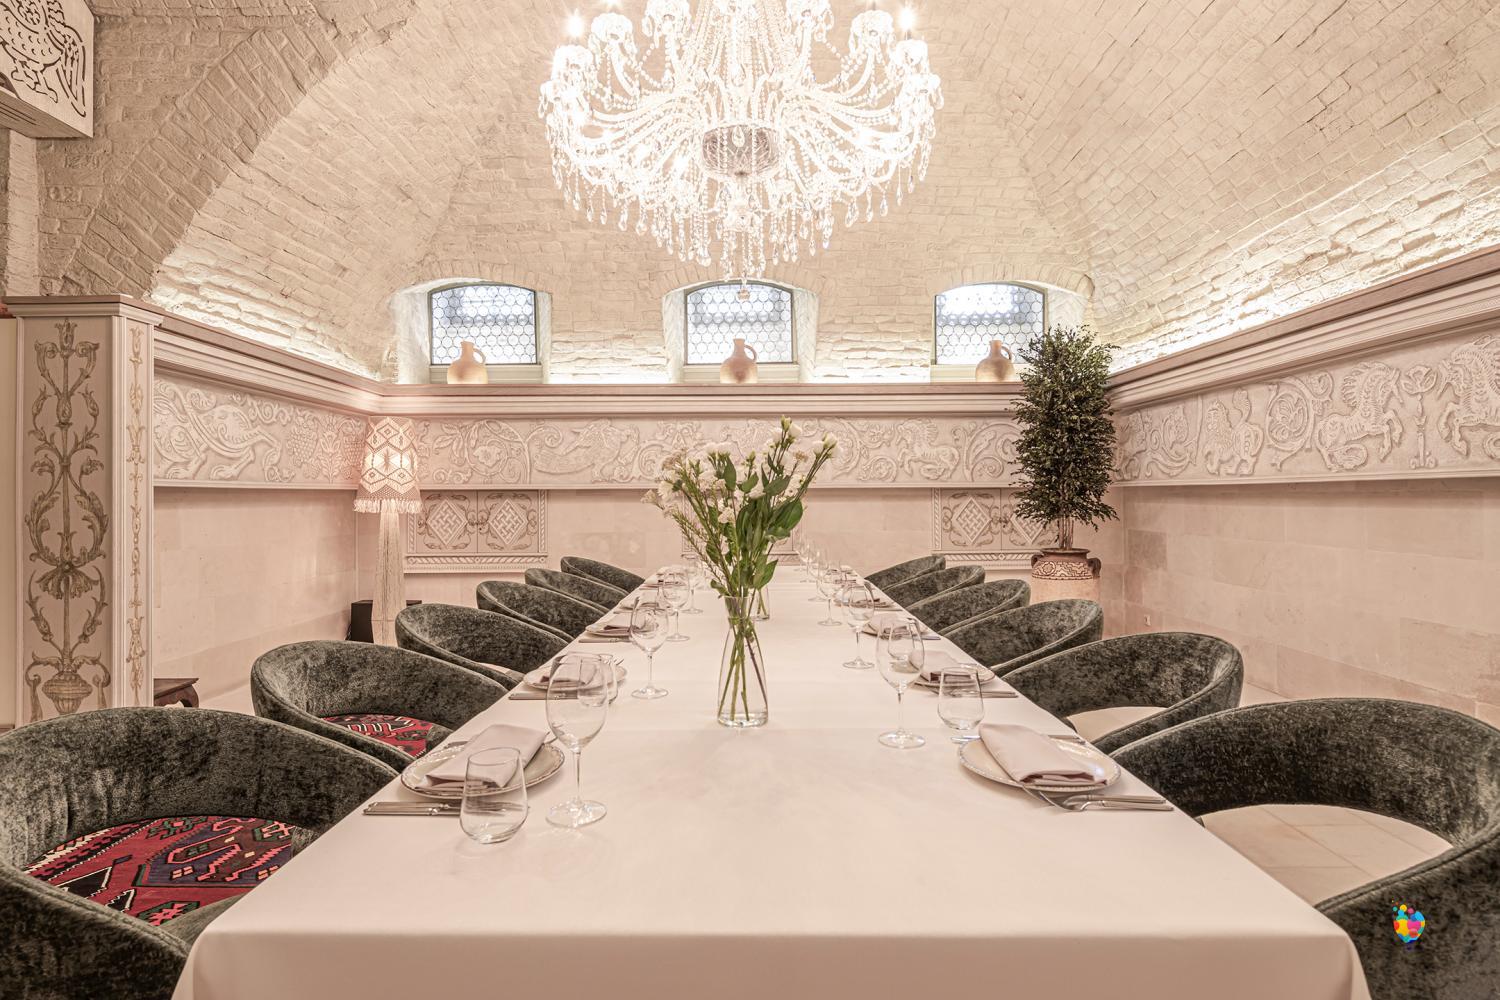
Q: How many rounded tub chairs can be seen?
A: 12